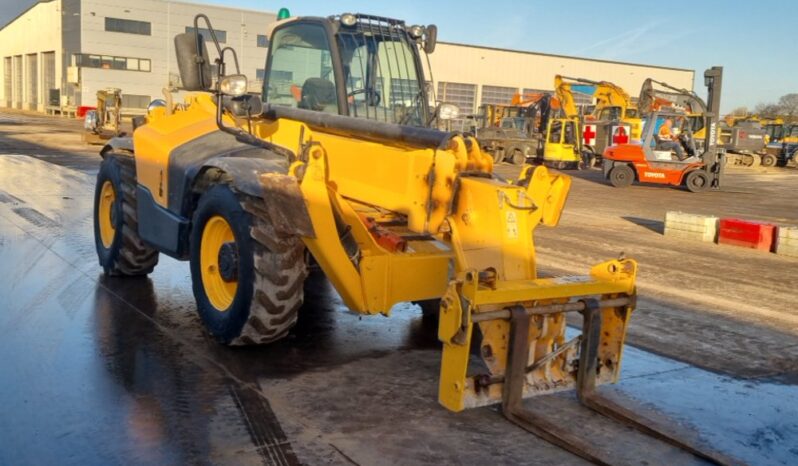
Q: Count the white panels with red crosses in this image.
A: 2